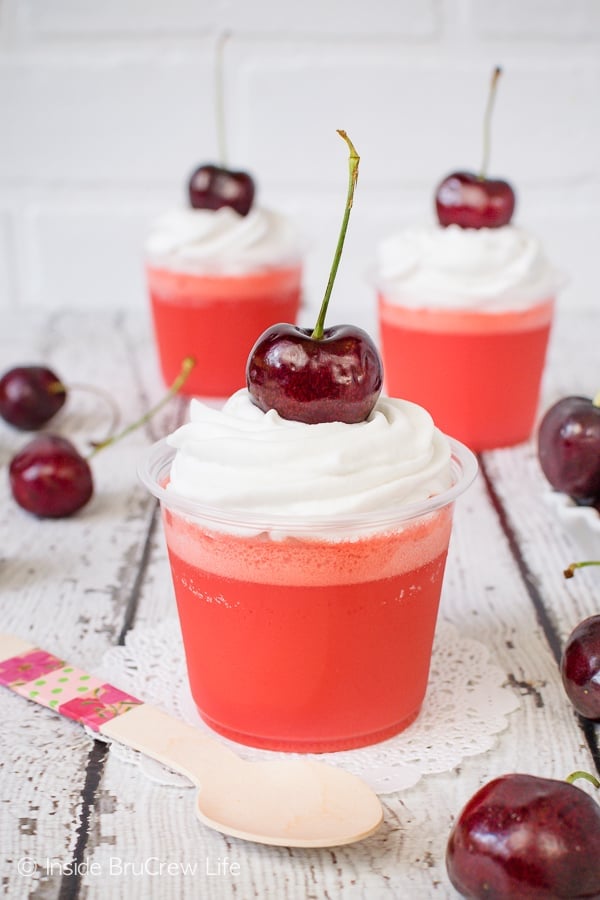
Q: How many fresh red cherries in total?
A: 8